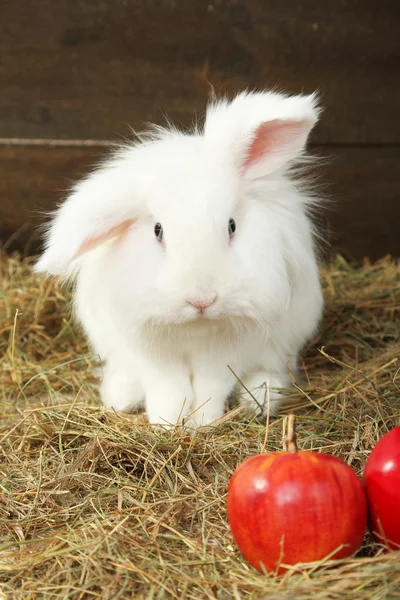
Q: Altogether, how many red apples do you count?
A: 2